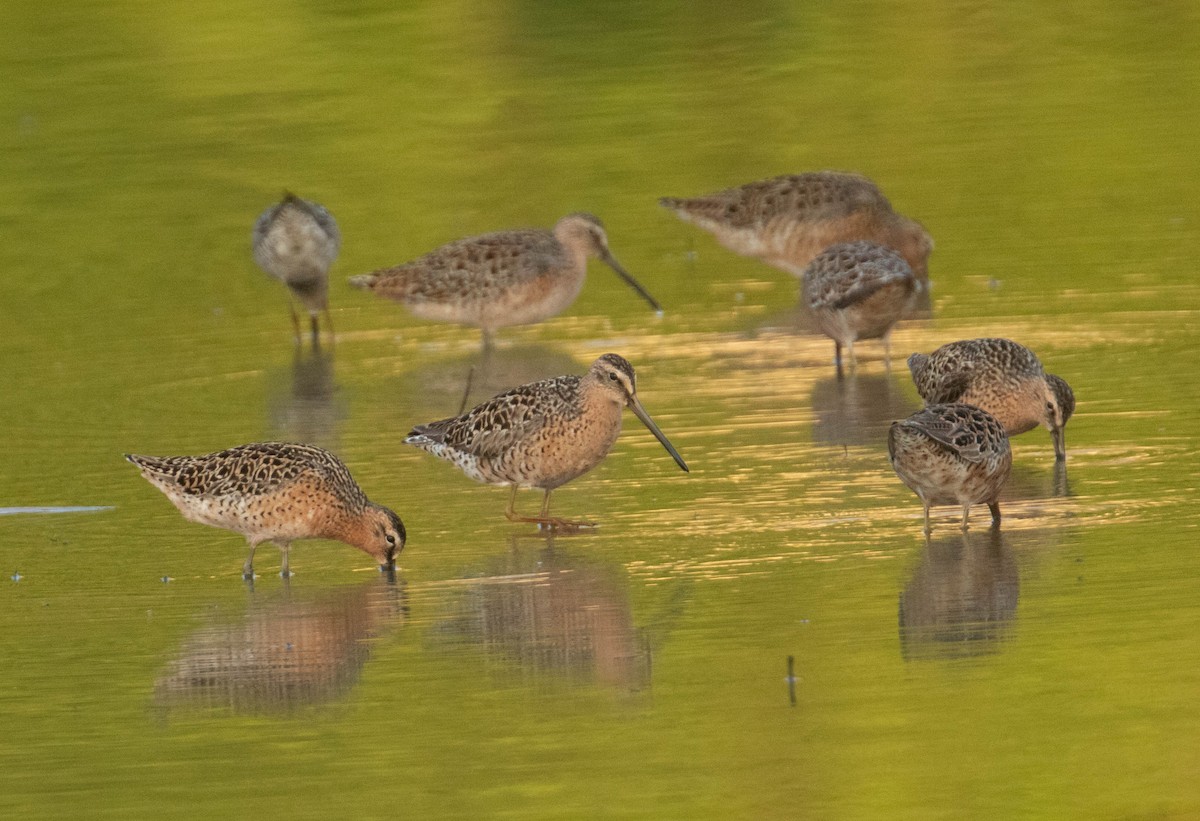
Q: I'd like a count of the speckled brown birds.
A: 8